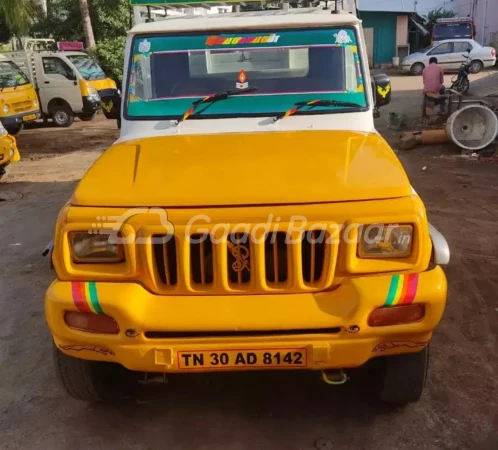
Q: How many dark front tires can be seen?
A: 2